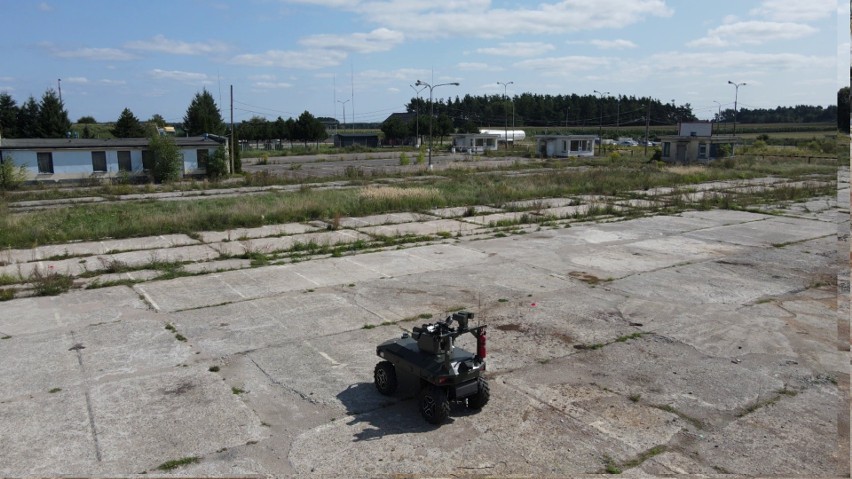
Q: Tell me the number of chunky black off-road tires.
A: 3